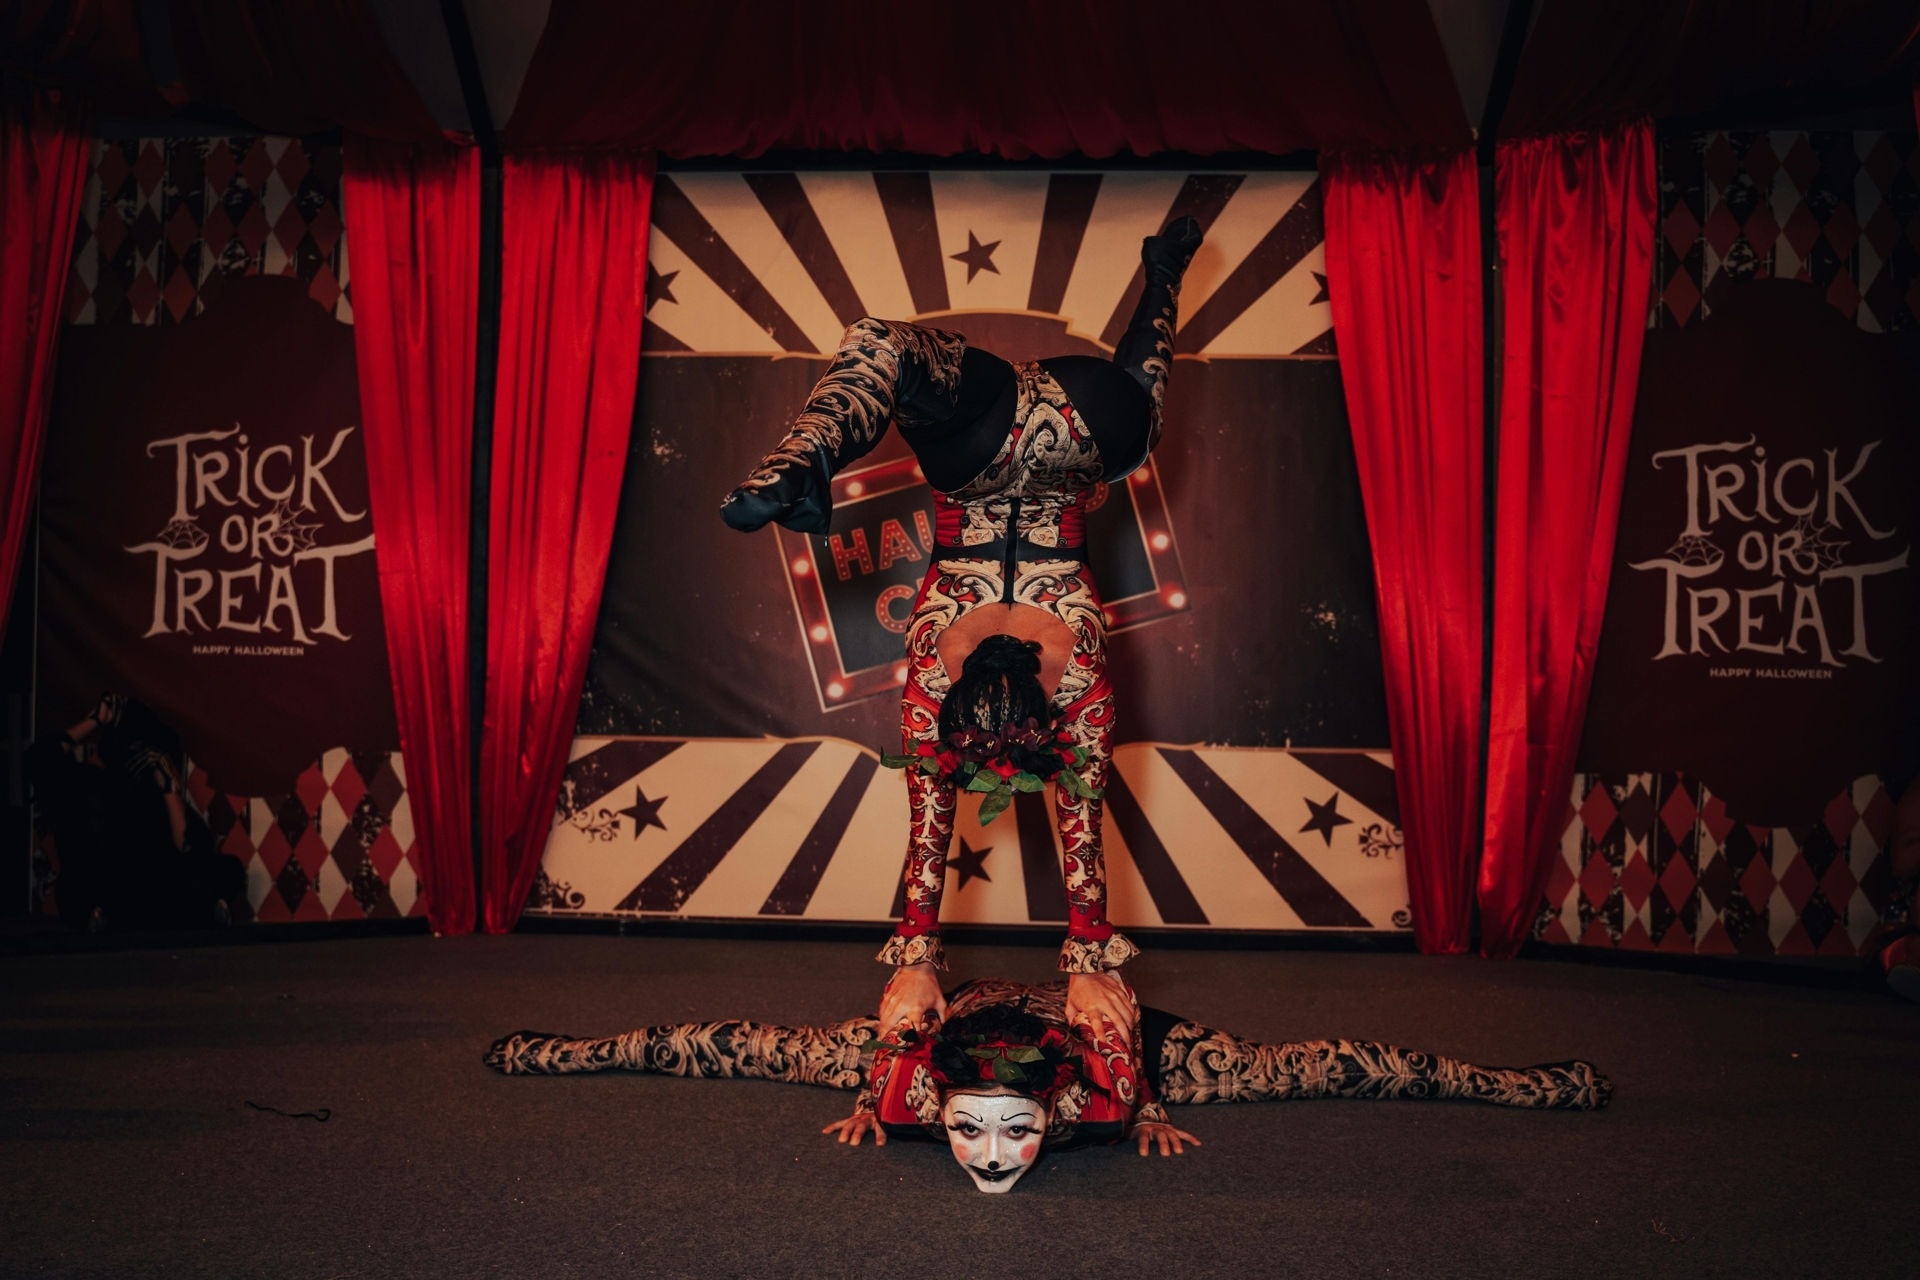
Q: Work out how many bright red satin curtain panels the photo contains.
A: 5